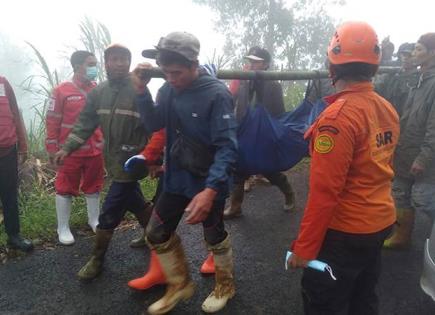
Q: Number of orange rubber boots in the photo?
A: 2